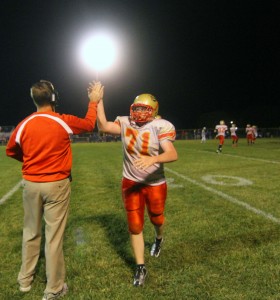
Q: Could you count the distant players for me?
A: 5